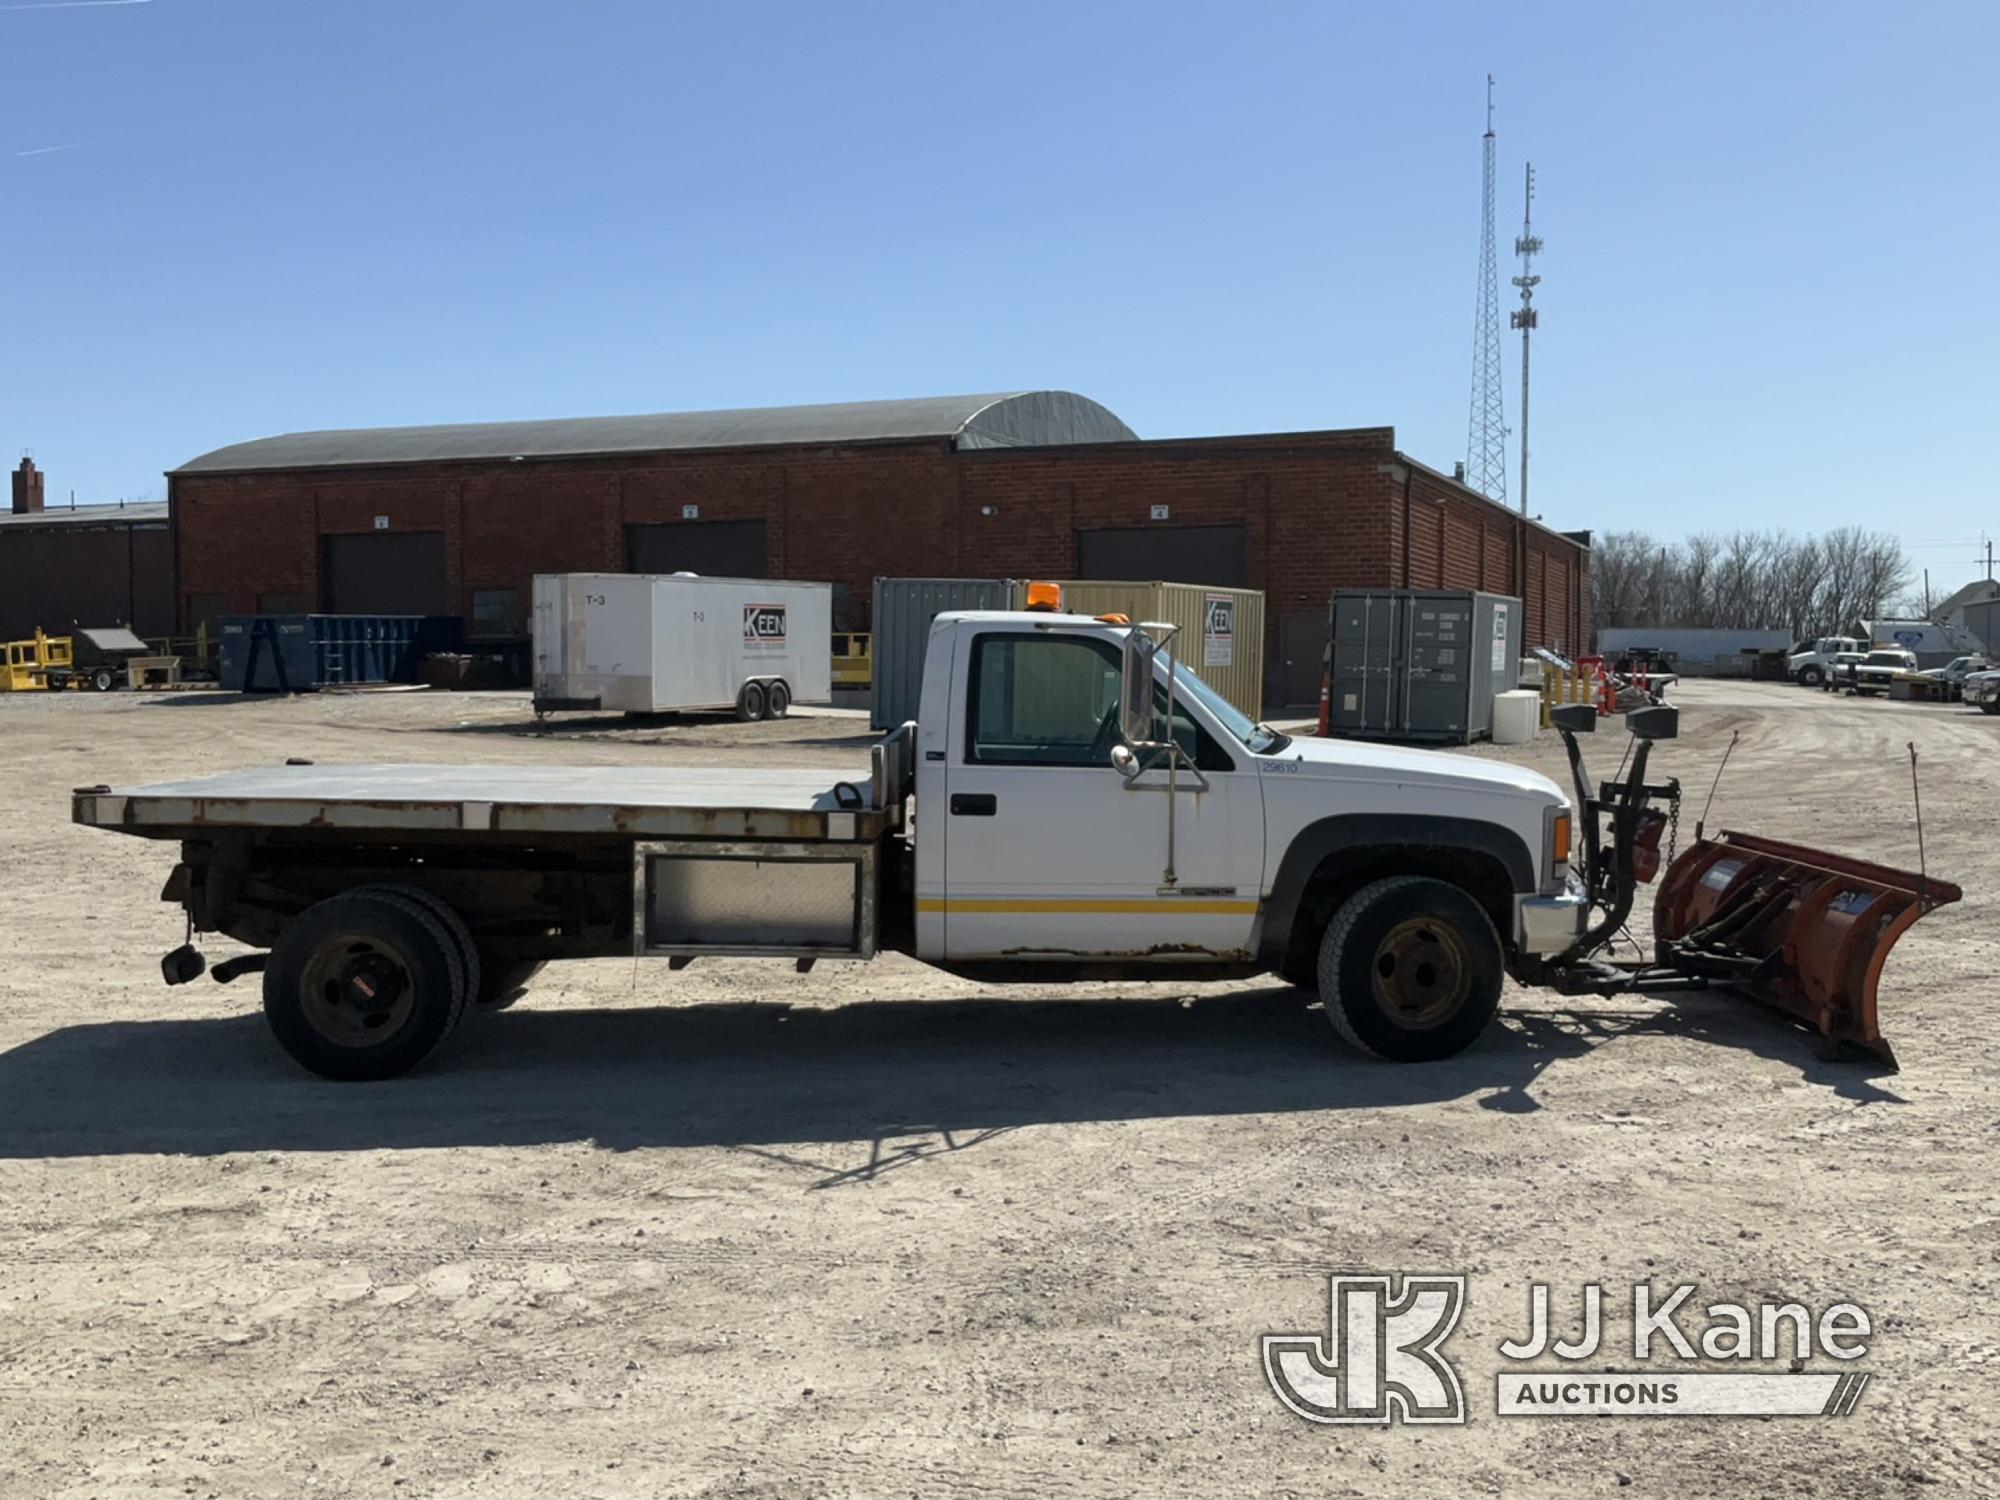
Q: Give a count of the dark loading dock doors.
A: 3